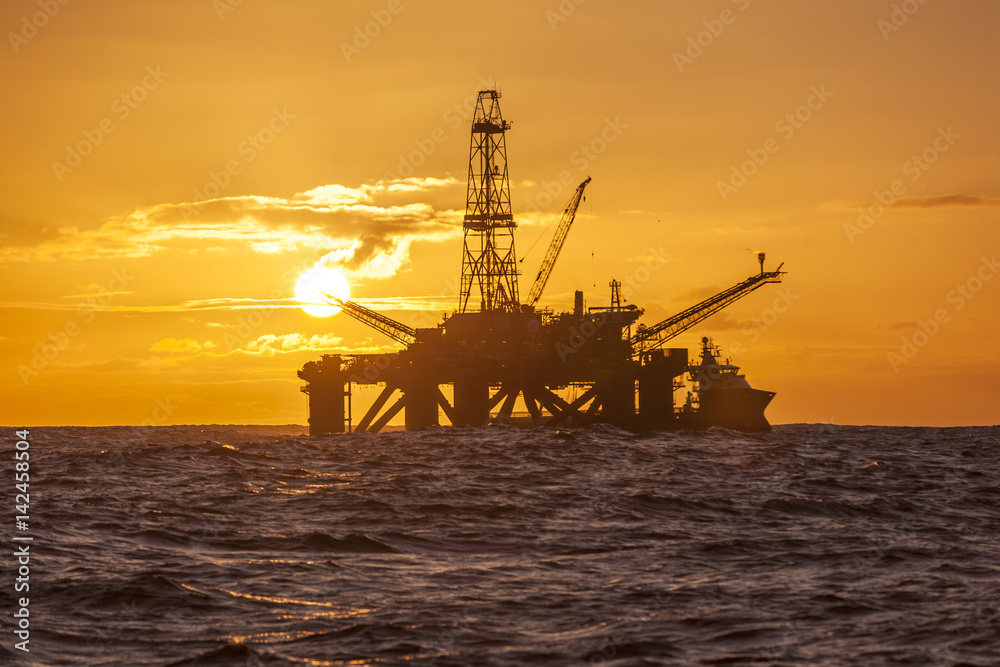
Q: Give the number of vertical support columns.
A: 5